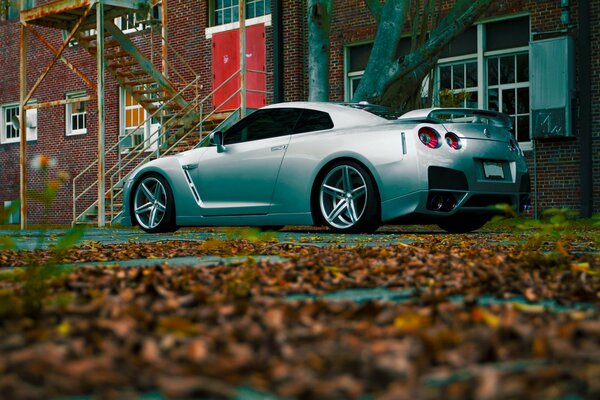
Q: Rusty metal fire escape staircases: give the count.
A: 1